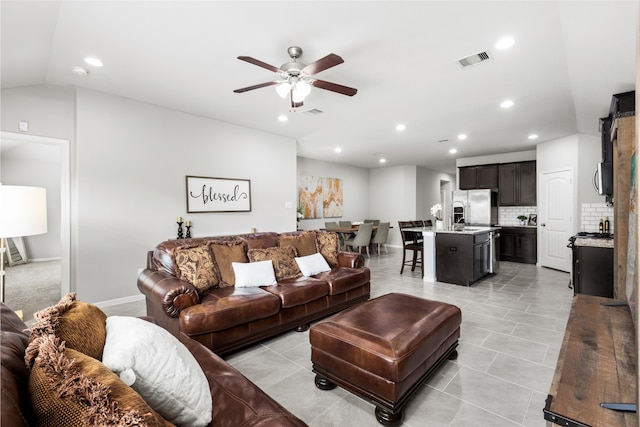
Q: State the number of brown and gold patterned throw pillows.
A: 3